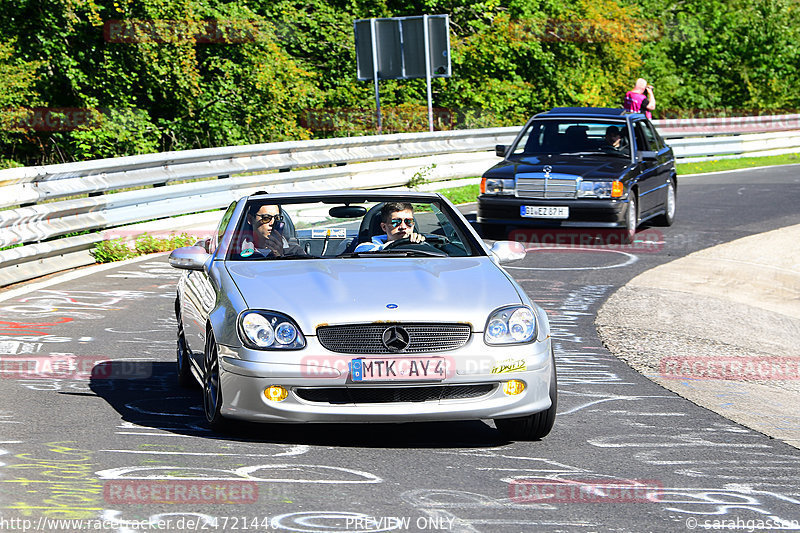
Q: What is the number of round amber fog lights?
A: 2